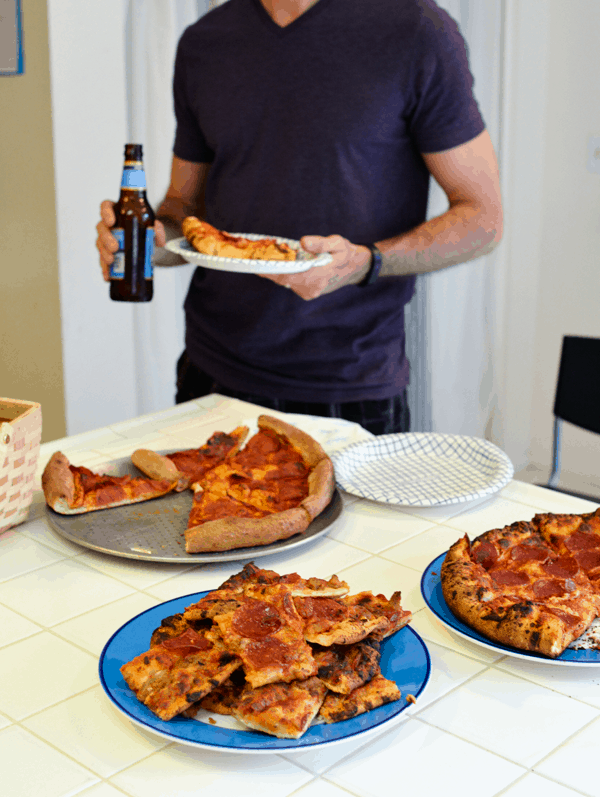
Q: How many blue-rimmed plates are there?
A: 2